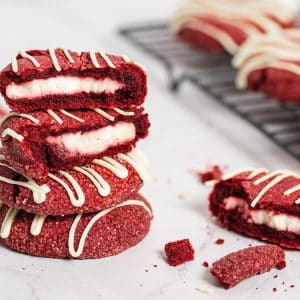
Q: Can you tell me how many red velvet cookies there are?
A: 7